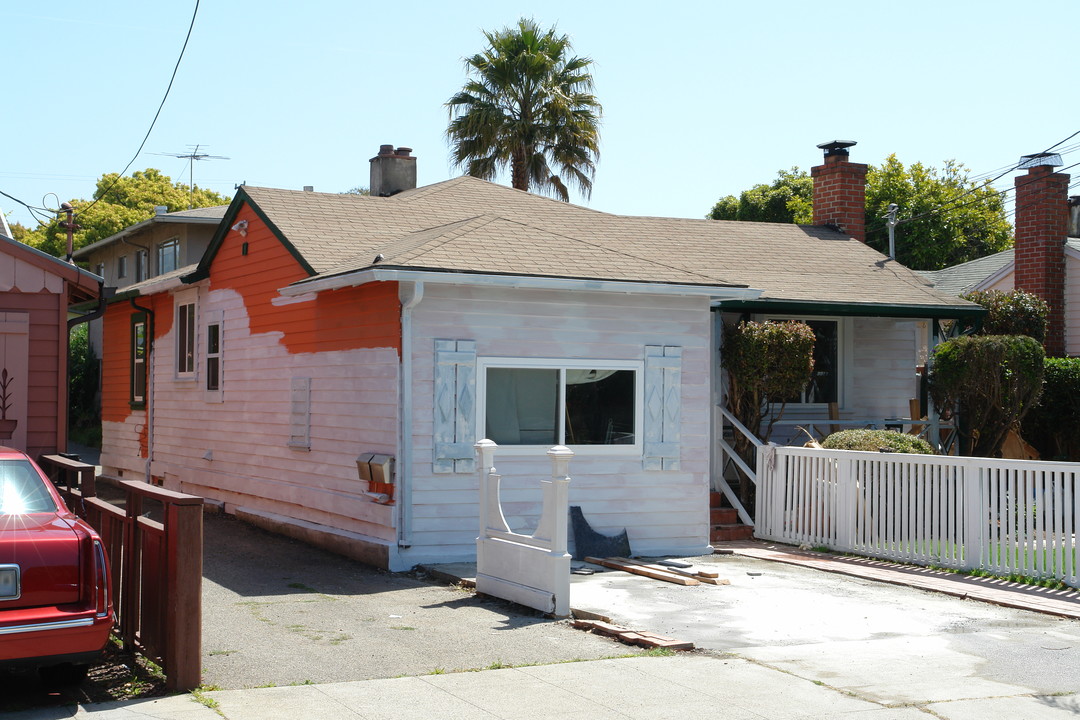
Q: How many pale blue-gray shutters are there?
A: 2